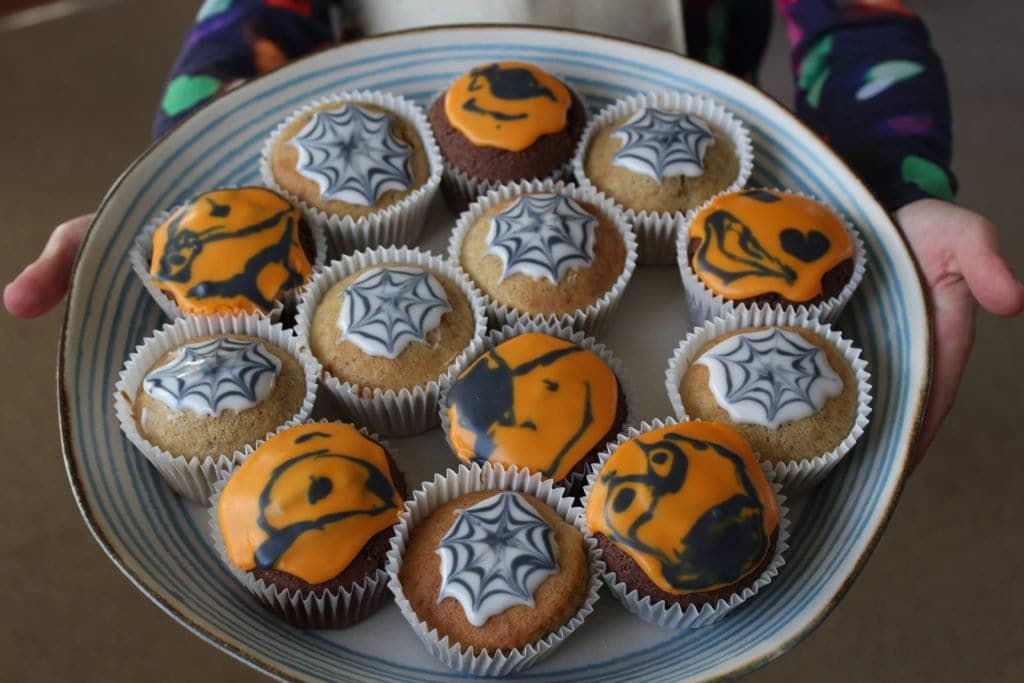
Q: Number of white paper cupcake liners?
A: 13